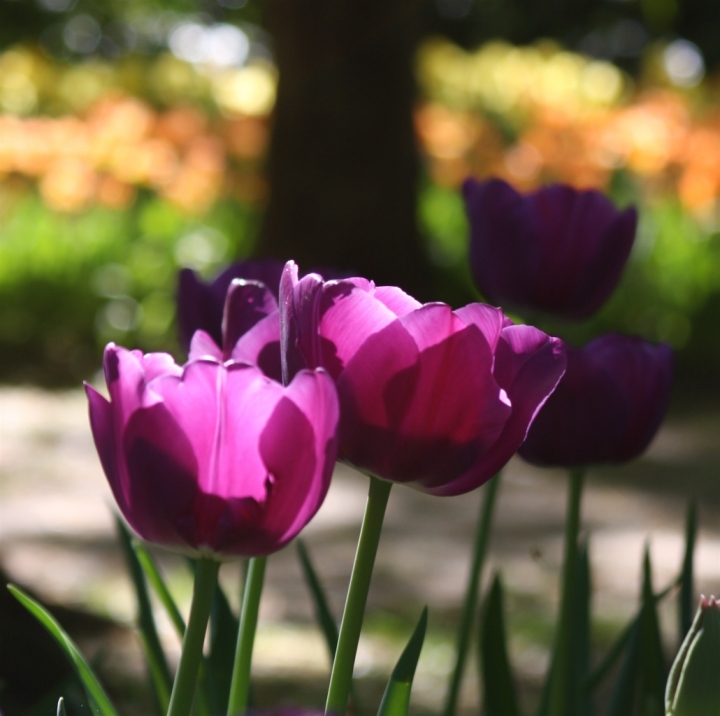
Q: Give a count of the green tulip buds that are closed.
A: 1